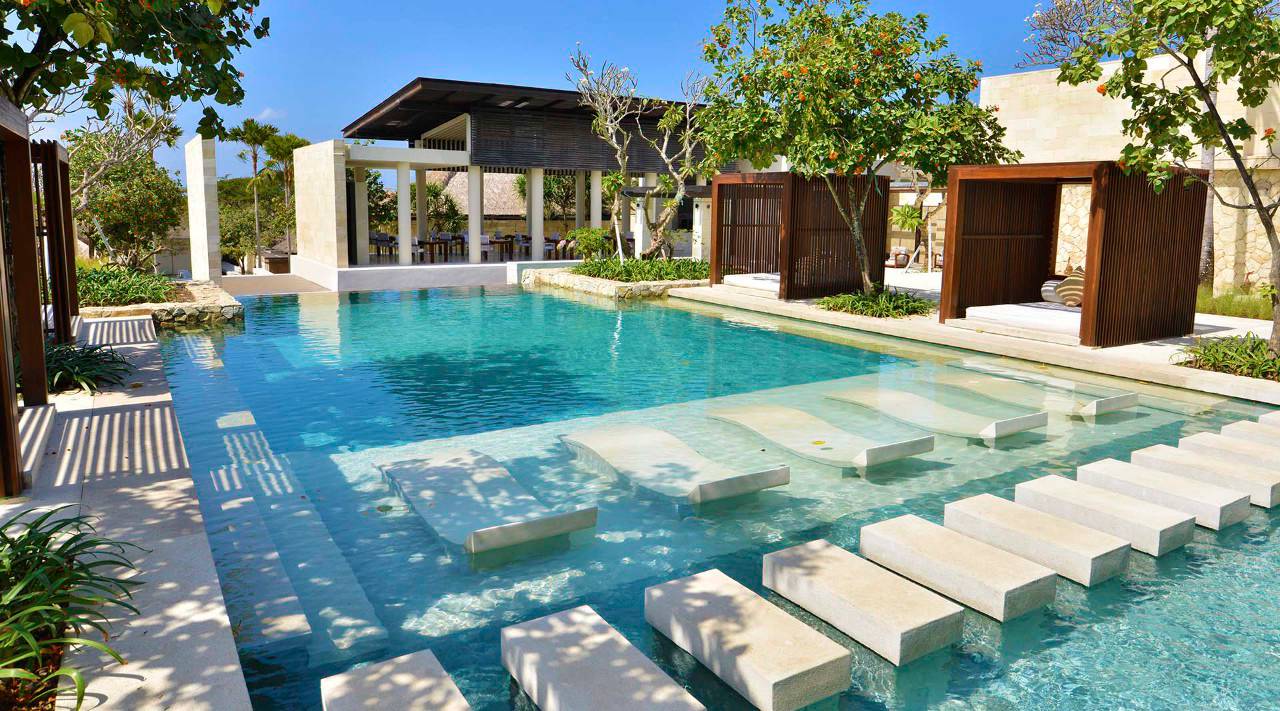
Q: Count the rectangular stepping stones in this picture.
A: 12